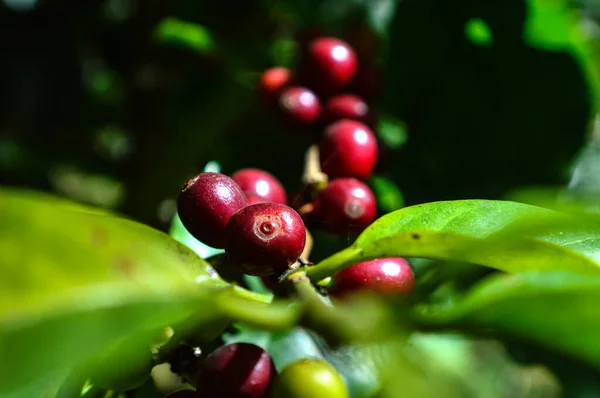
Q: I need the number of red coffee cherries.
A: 11